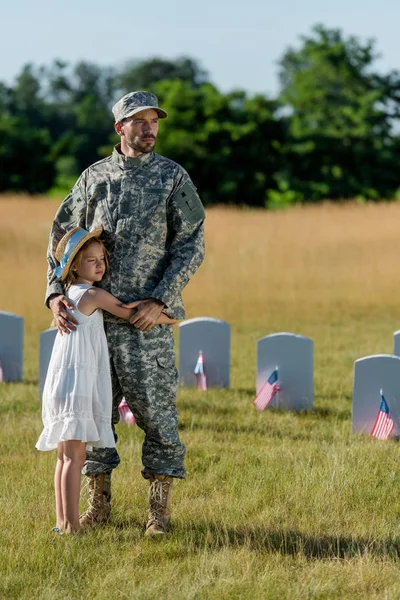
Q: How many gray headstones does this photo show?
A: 6